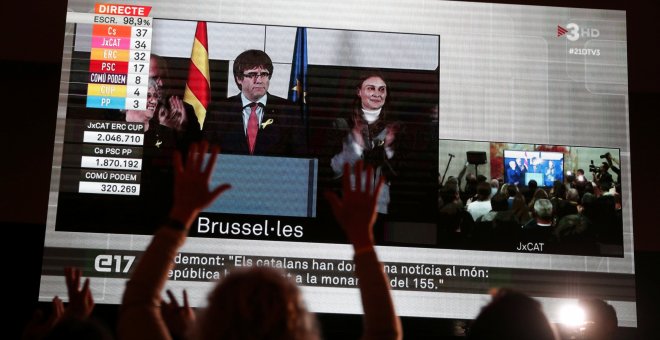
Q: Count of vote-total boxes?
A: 3